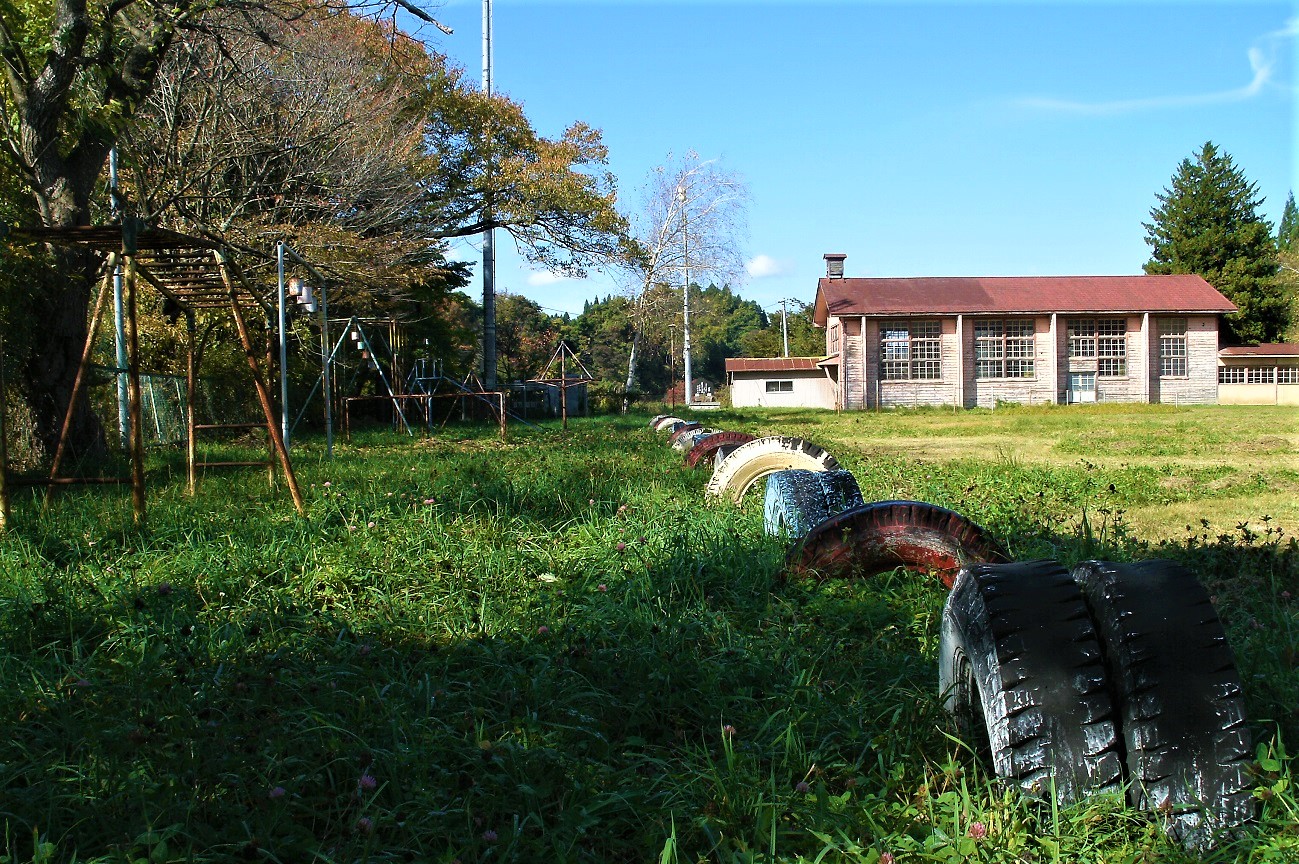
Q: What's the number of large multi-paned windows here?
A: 4